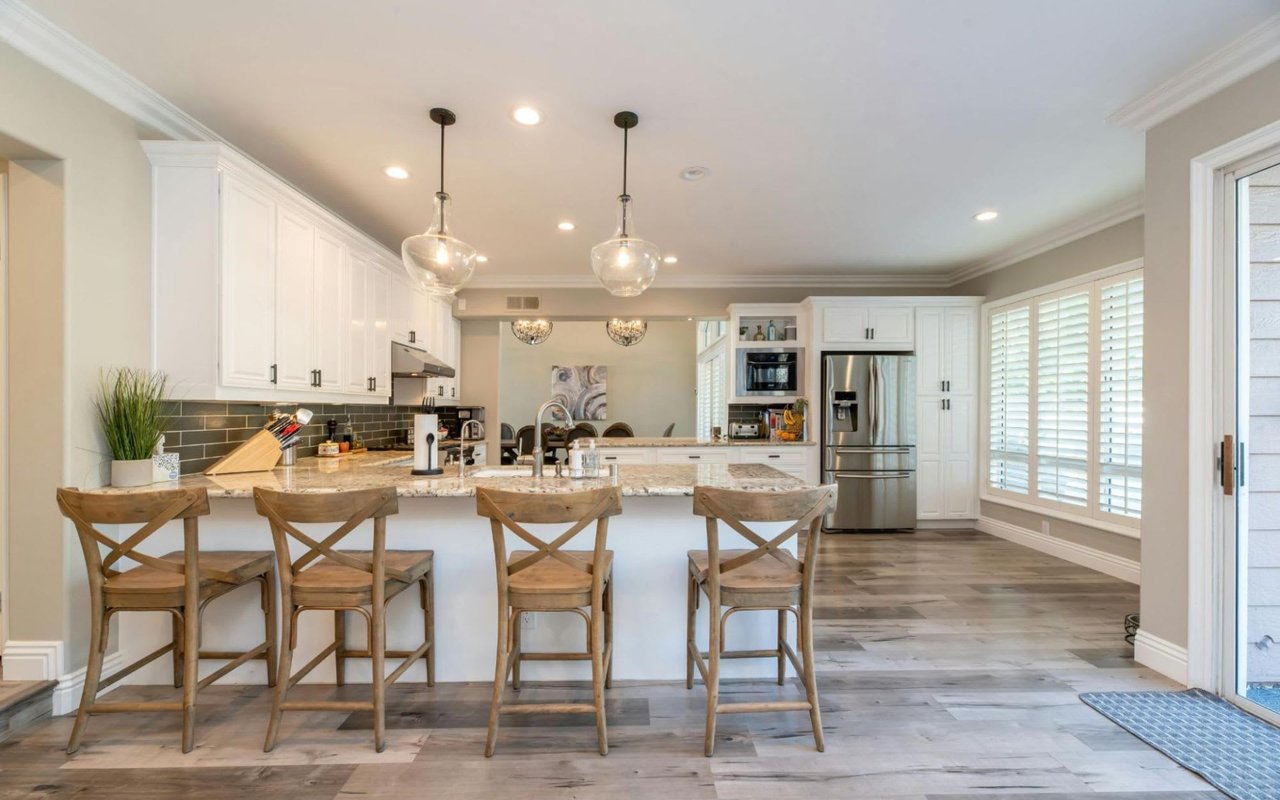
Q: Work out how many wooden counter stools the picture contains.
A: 4